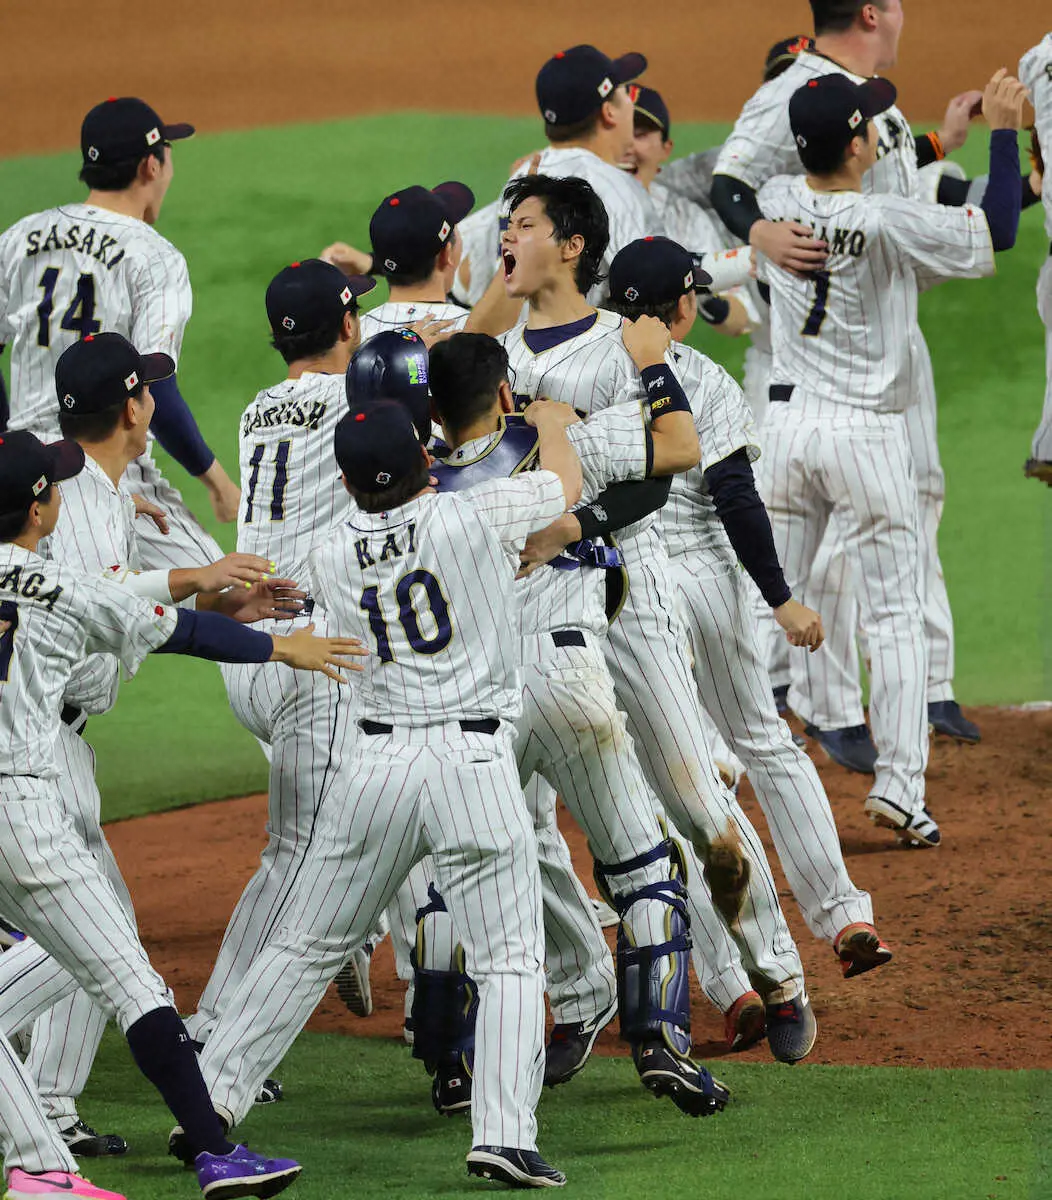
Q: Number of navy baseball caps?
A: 11